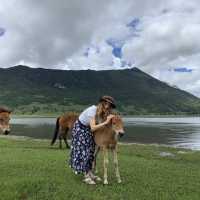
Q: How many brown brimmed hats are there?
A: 1